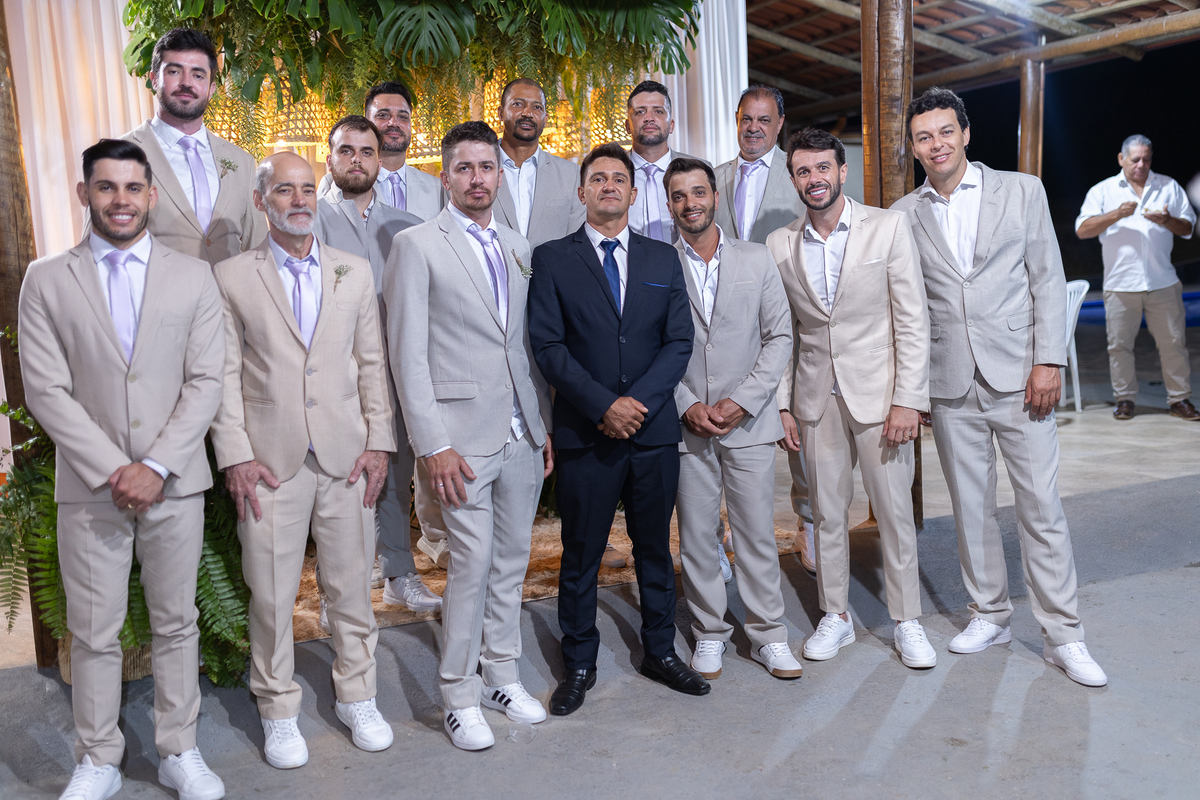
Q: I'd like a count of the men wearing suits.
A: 13